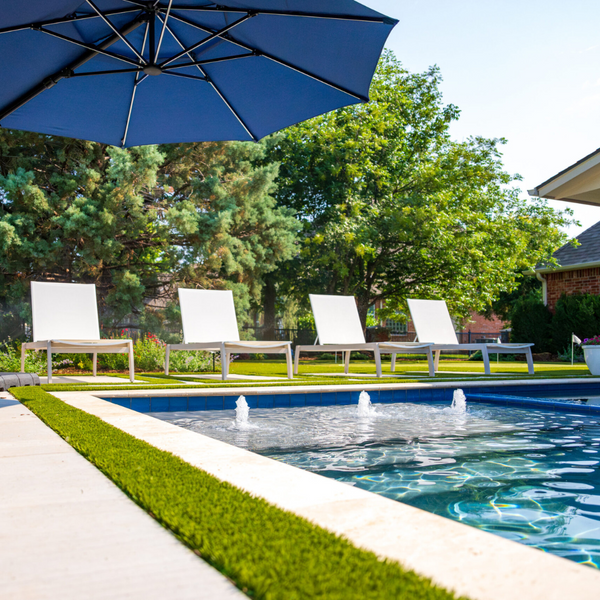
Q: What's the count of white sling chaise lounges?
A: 4